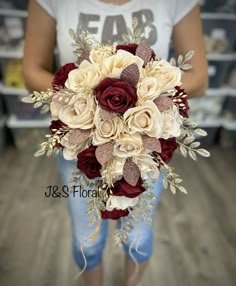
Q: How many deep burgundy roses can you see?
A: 9